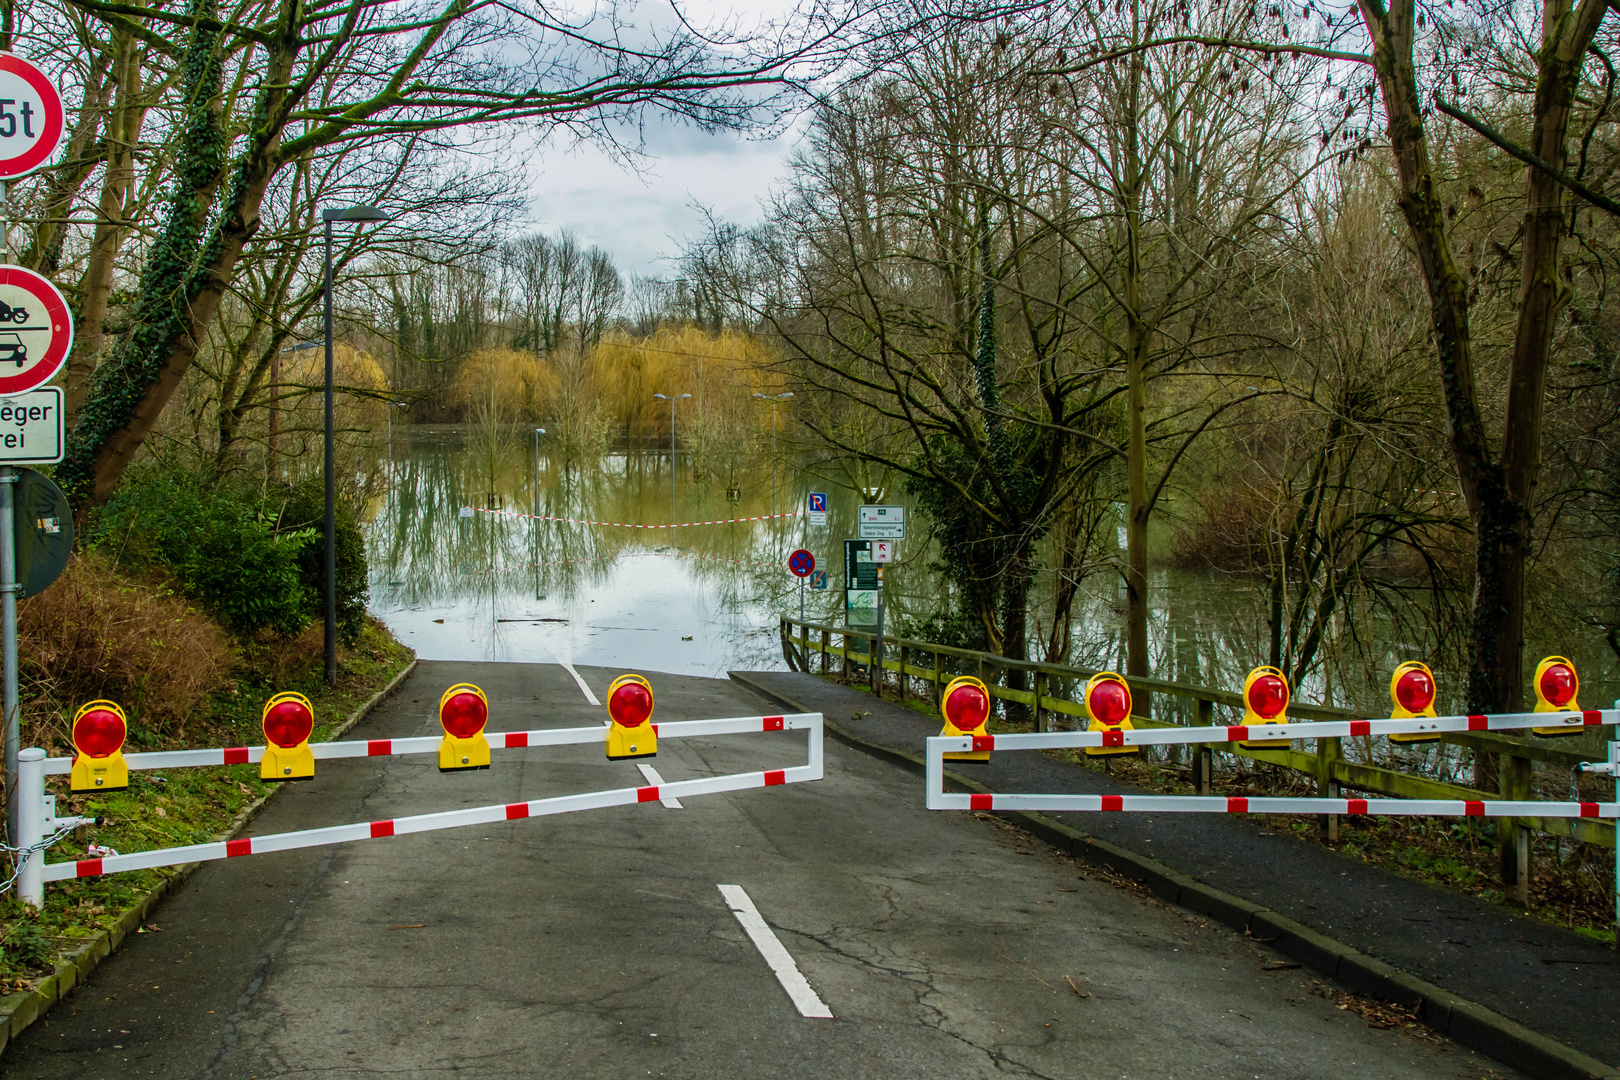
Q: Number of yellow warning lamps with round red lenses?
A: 9